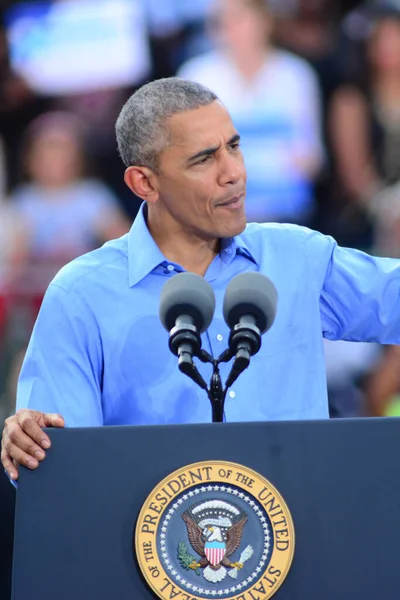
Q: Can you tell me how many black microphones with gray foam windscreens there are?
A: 2